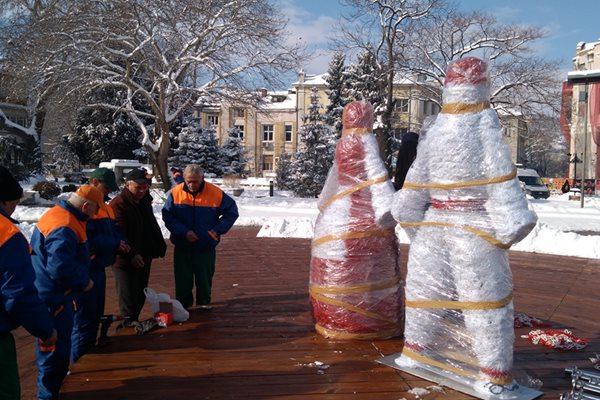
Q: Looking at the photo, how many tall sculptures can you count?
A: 2